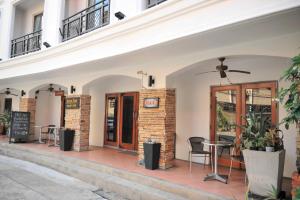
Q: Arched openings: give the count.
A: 4